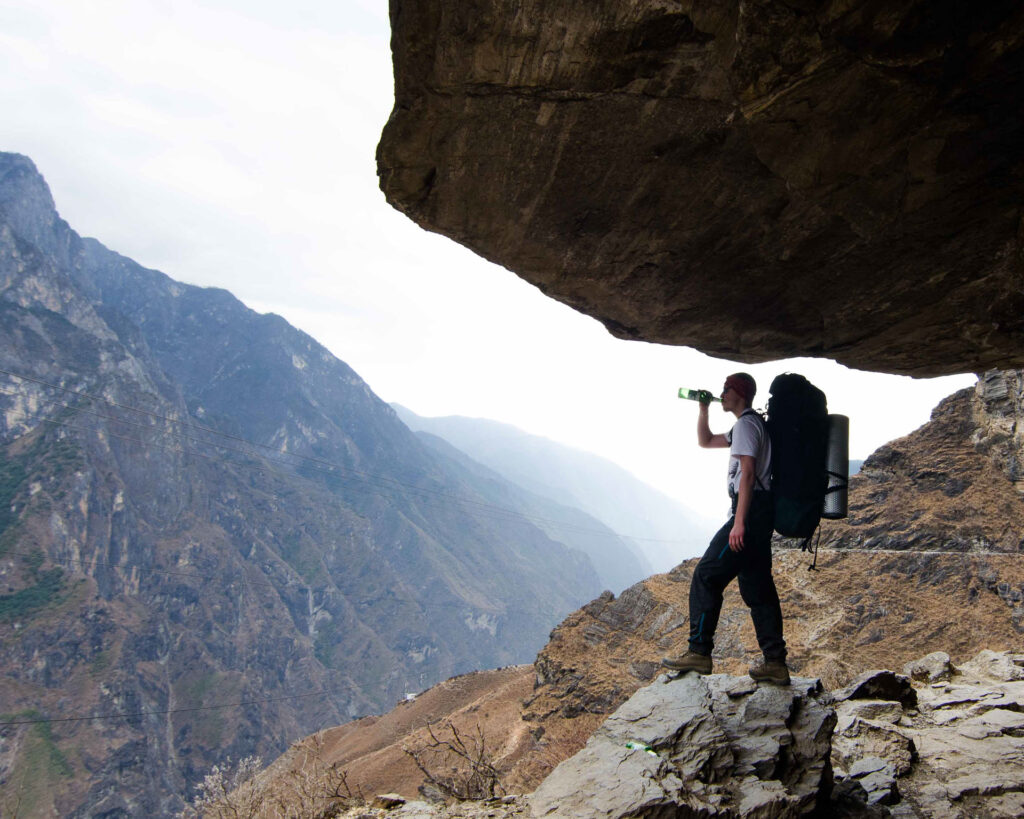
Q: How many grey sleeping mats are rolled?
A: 1